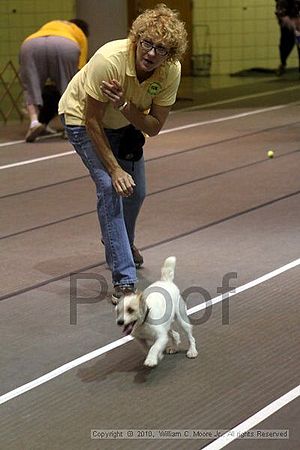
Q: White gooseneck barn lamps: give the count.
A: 0